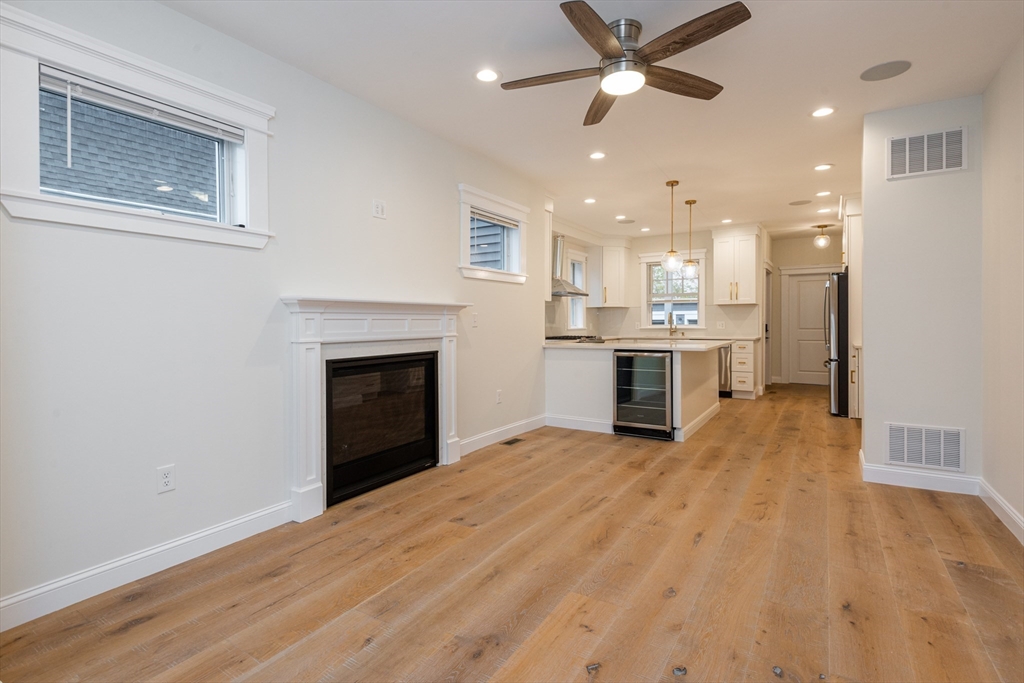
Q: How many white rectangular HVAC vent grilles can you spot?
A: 2